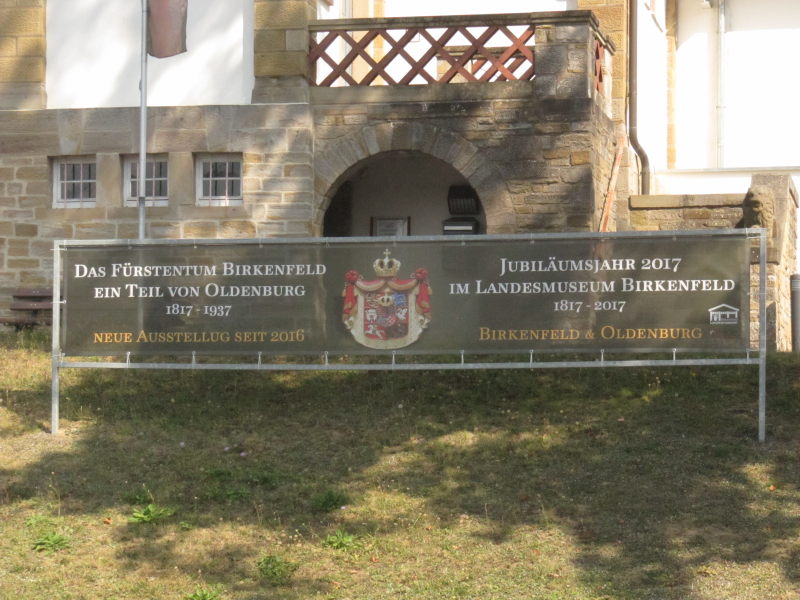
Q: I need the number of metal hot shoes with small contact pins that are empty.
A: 0